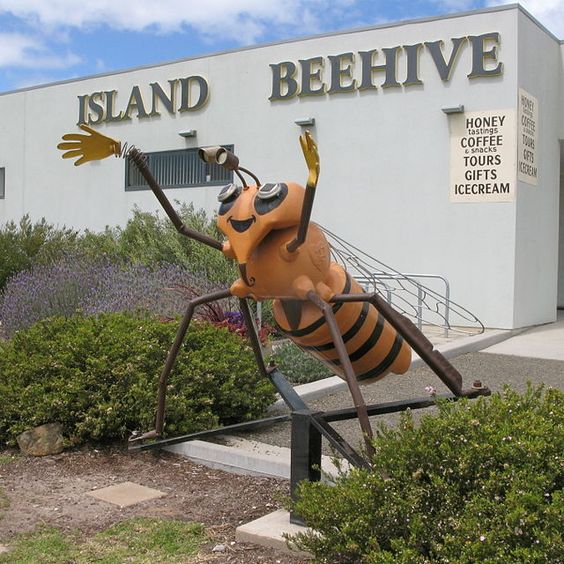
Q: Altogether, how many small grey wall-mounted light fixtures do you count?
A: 3